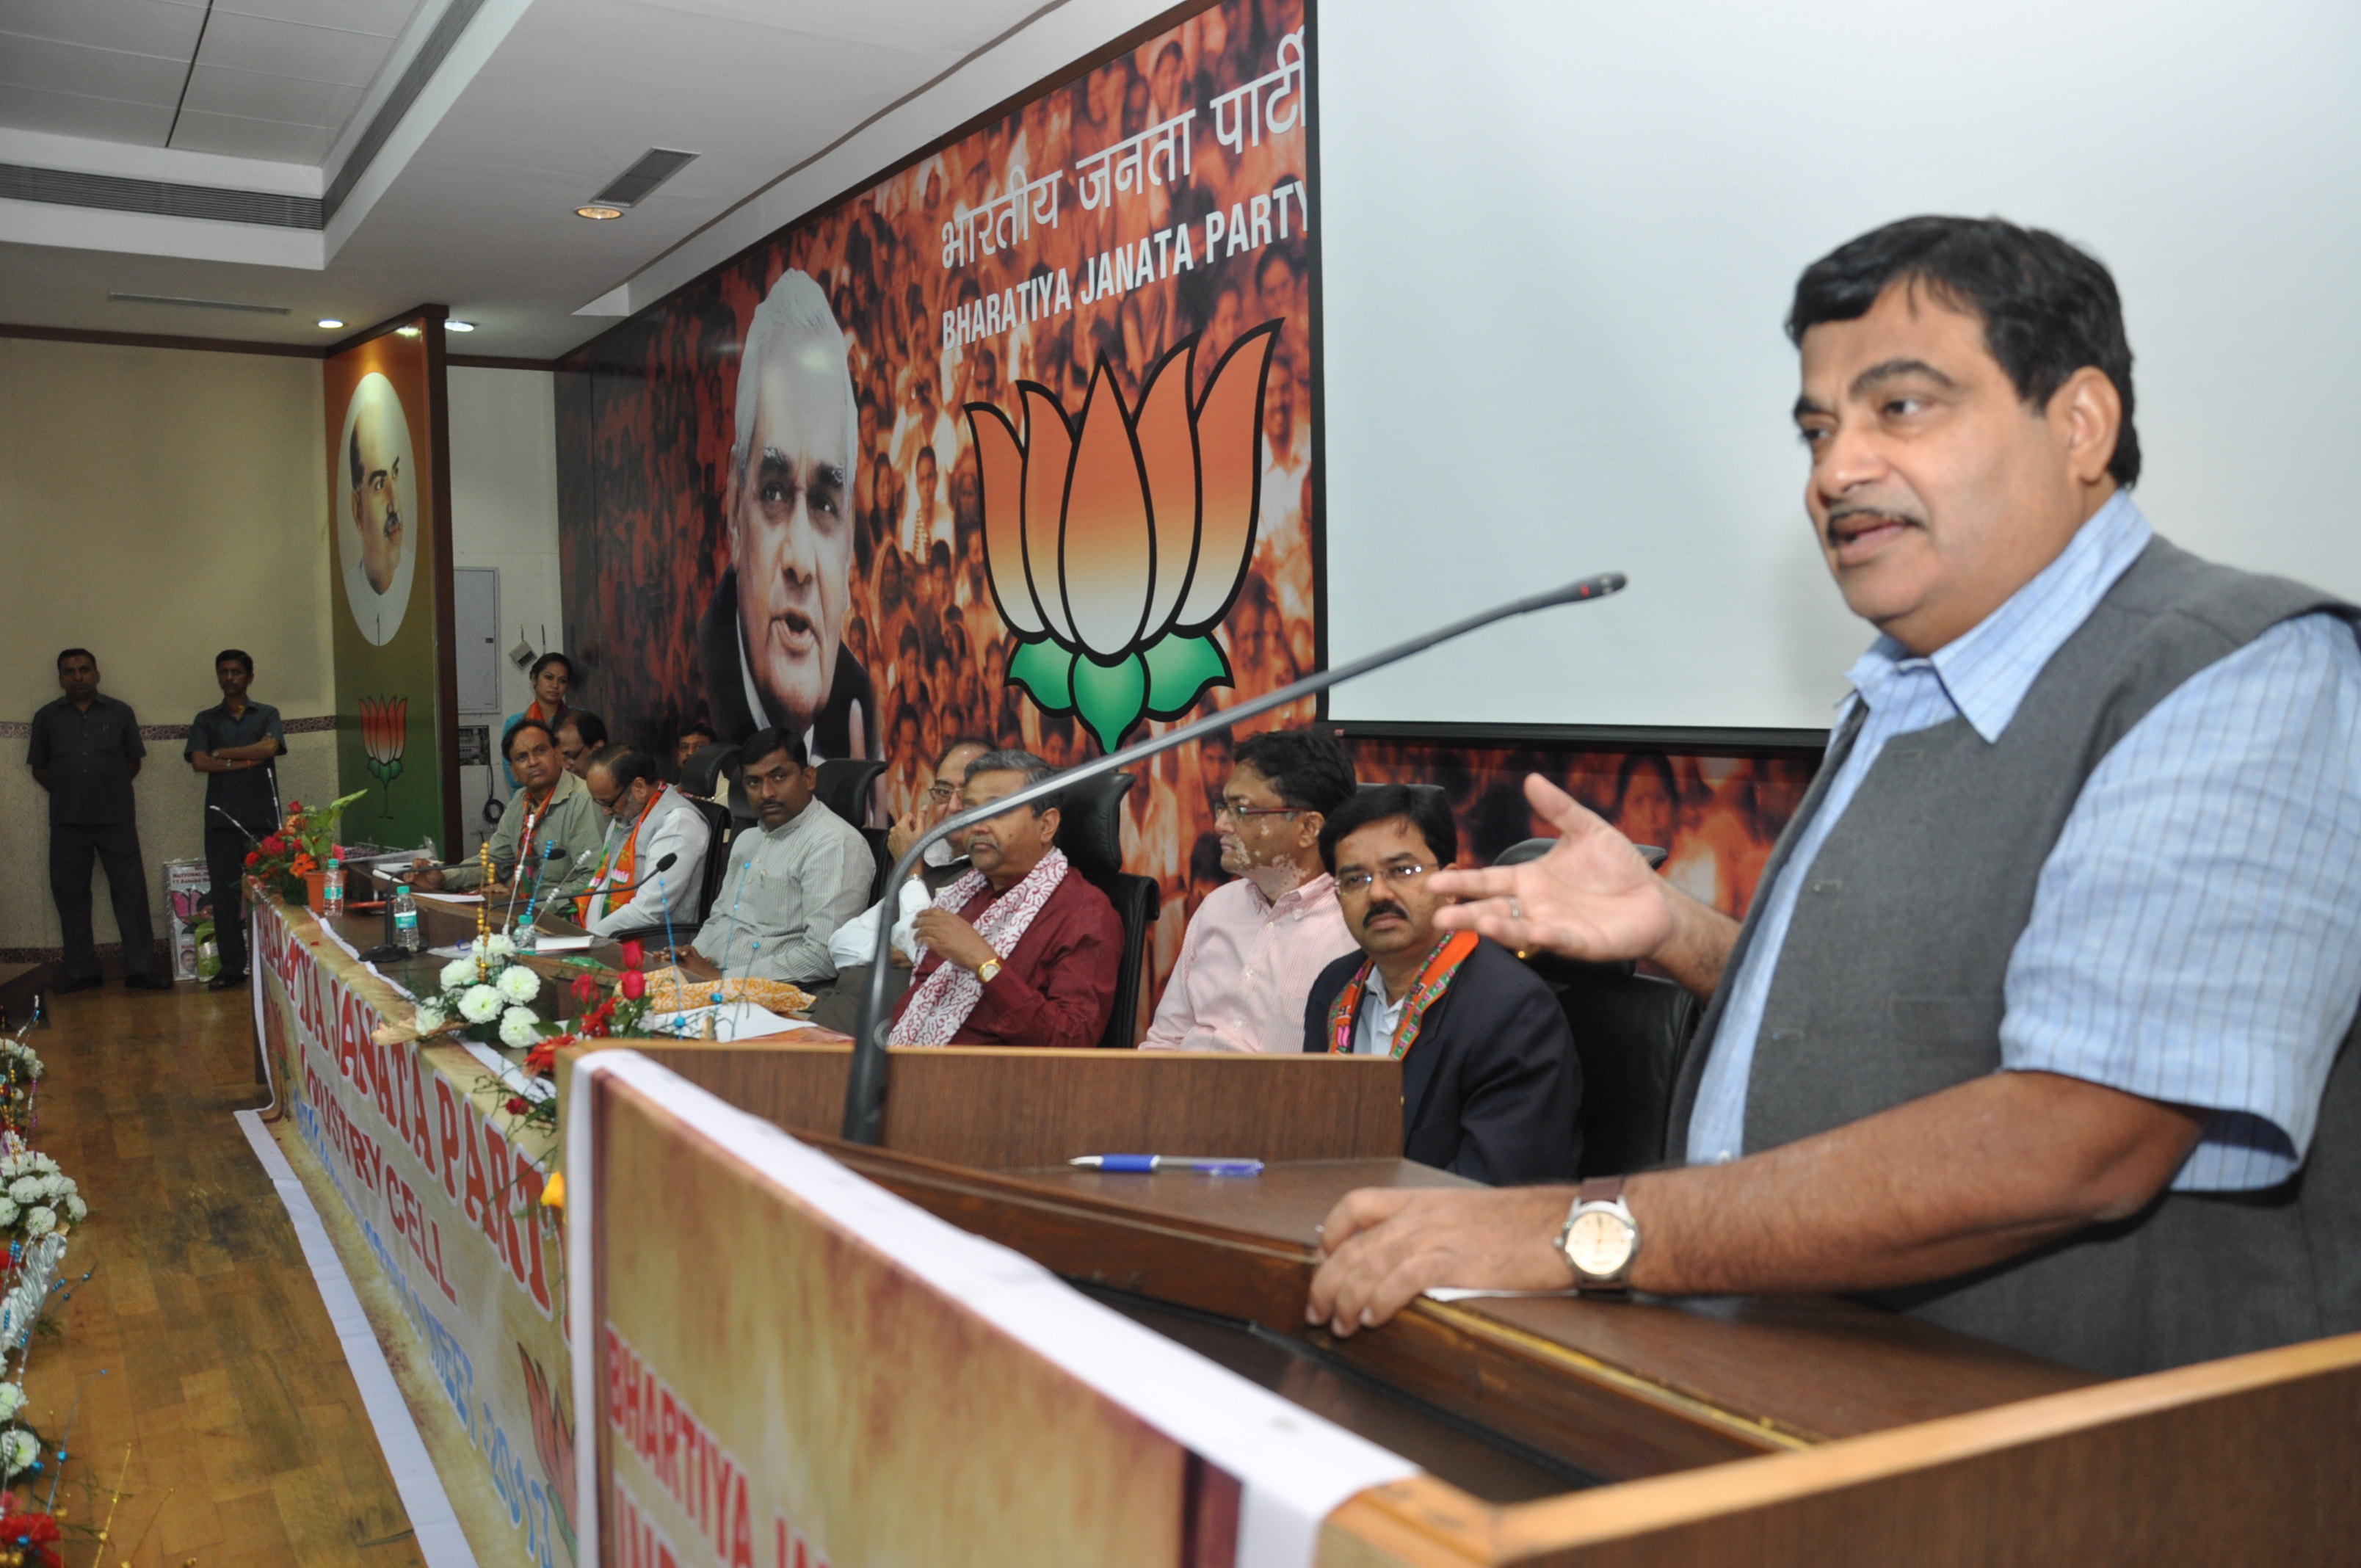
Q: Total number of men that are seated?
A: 9